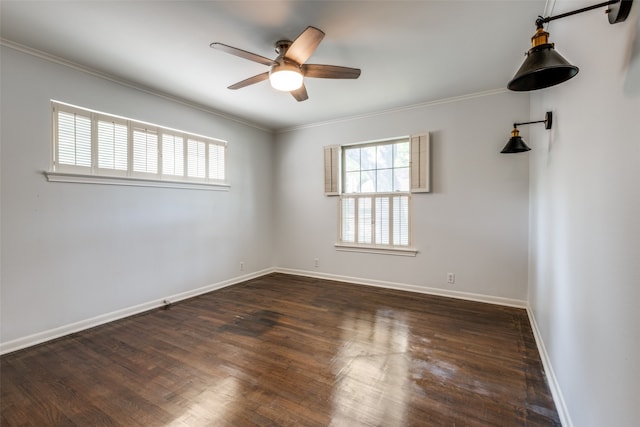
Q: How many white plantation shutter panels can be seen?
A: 12